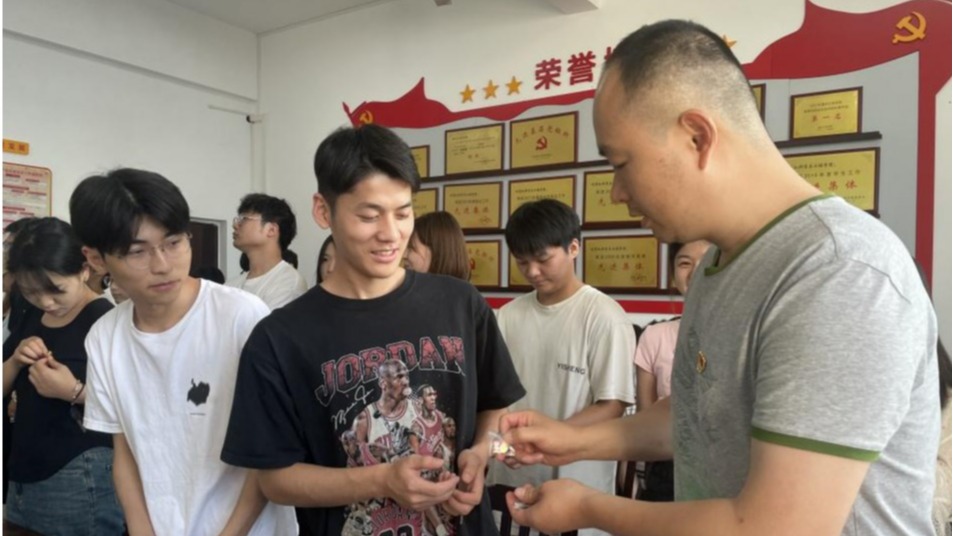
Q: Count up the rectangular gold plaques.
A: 13